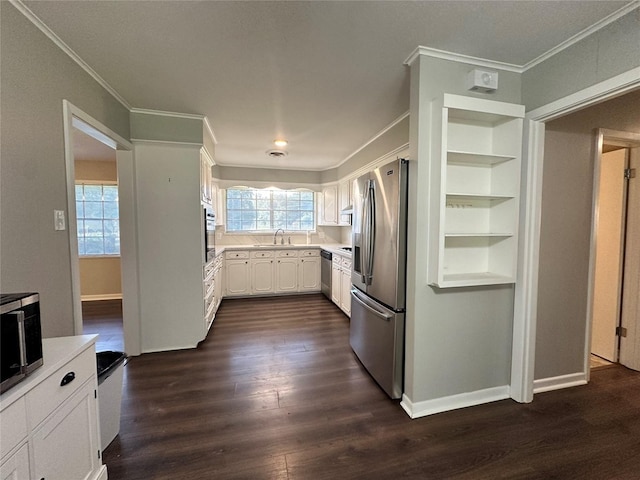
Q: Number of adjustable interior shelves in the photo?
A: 3